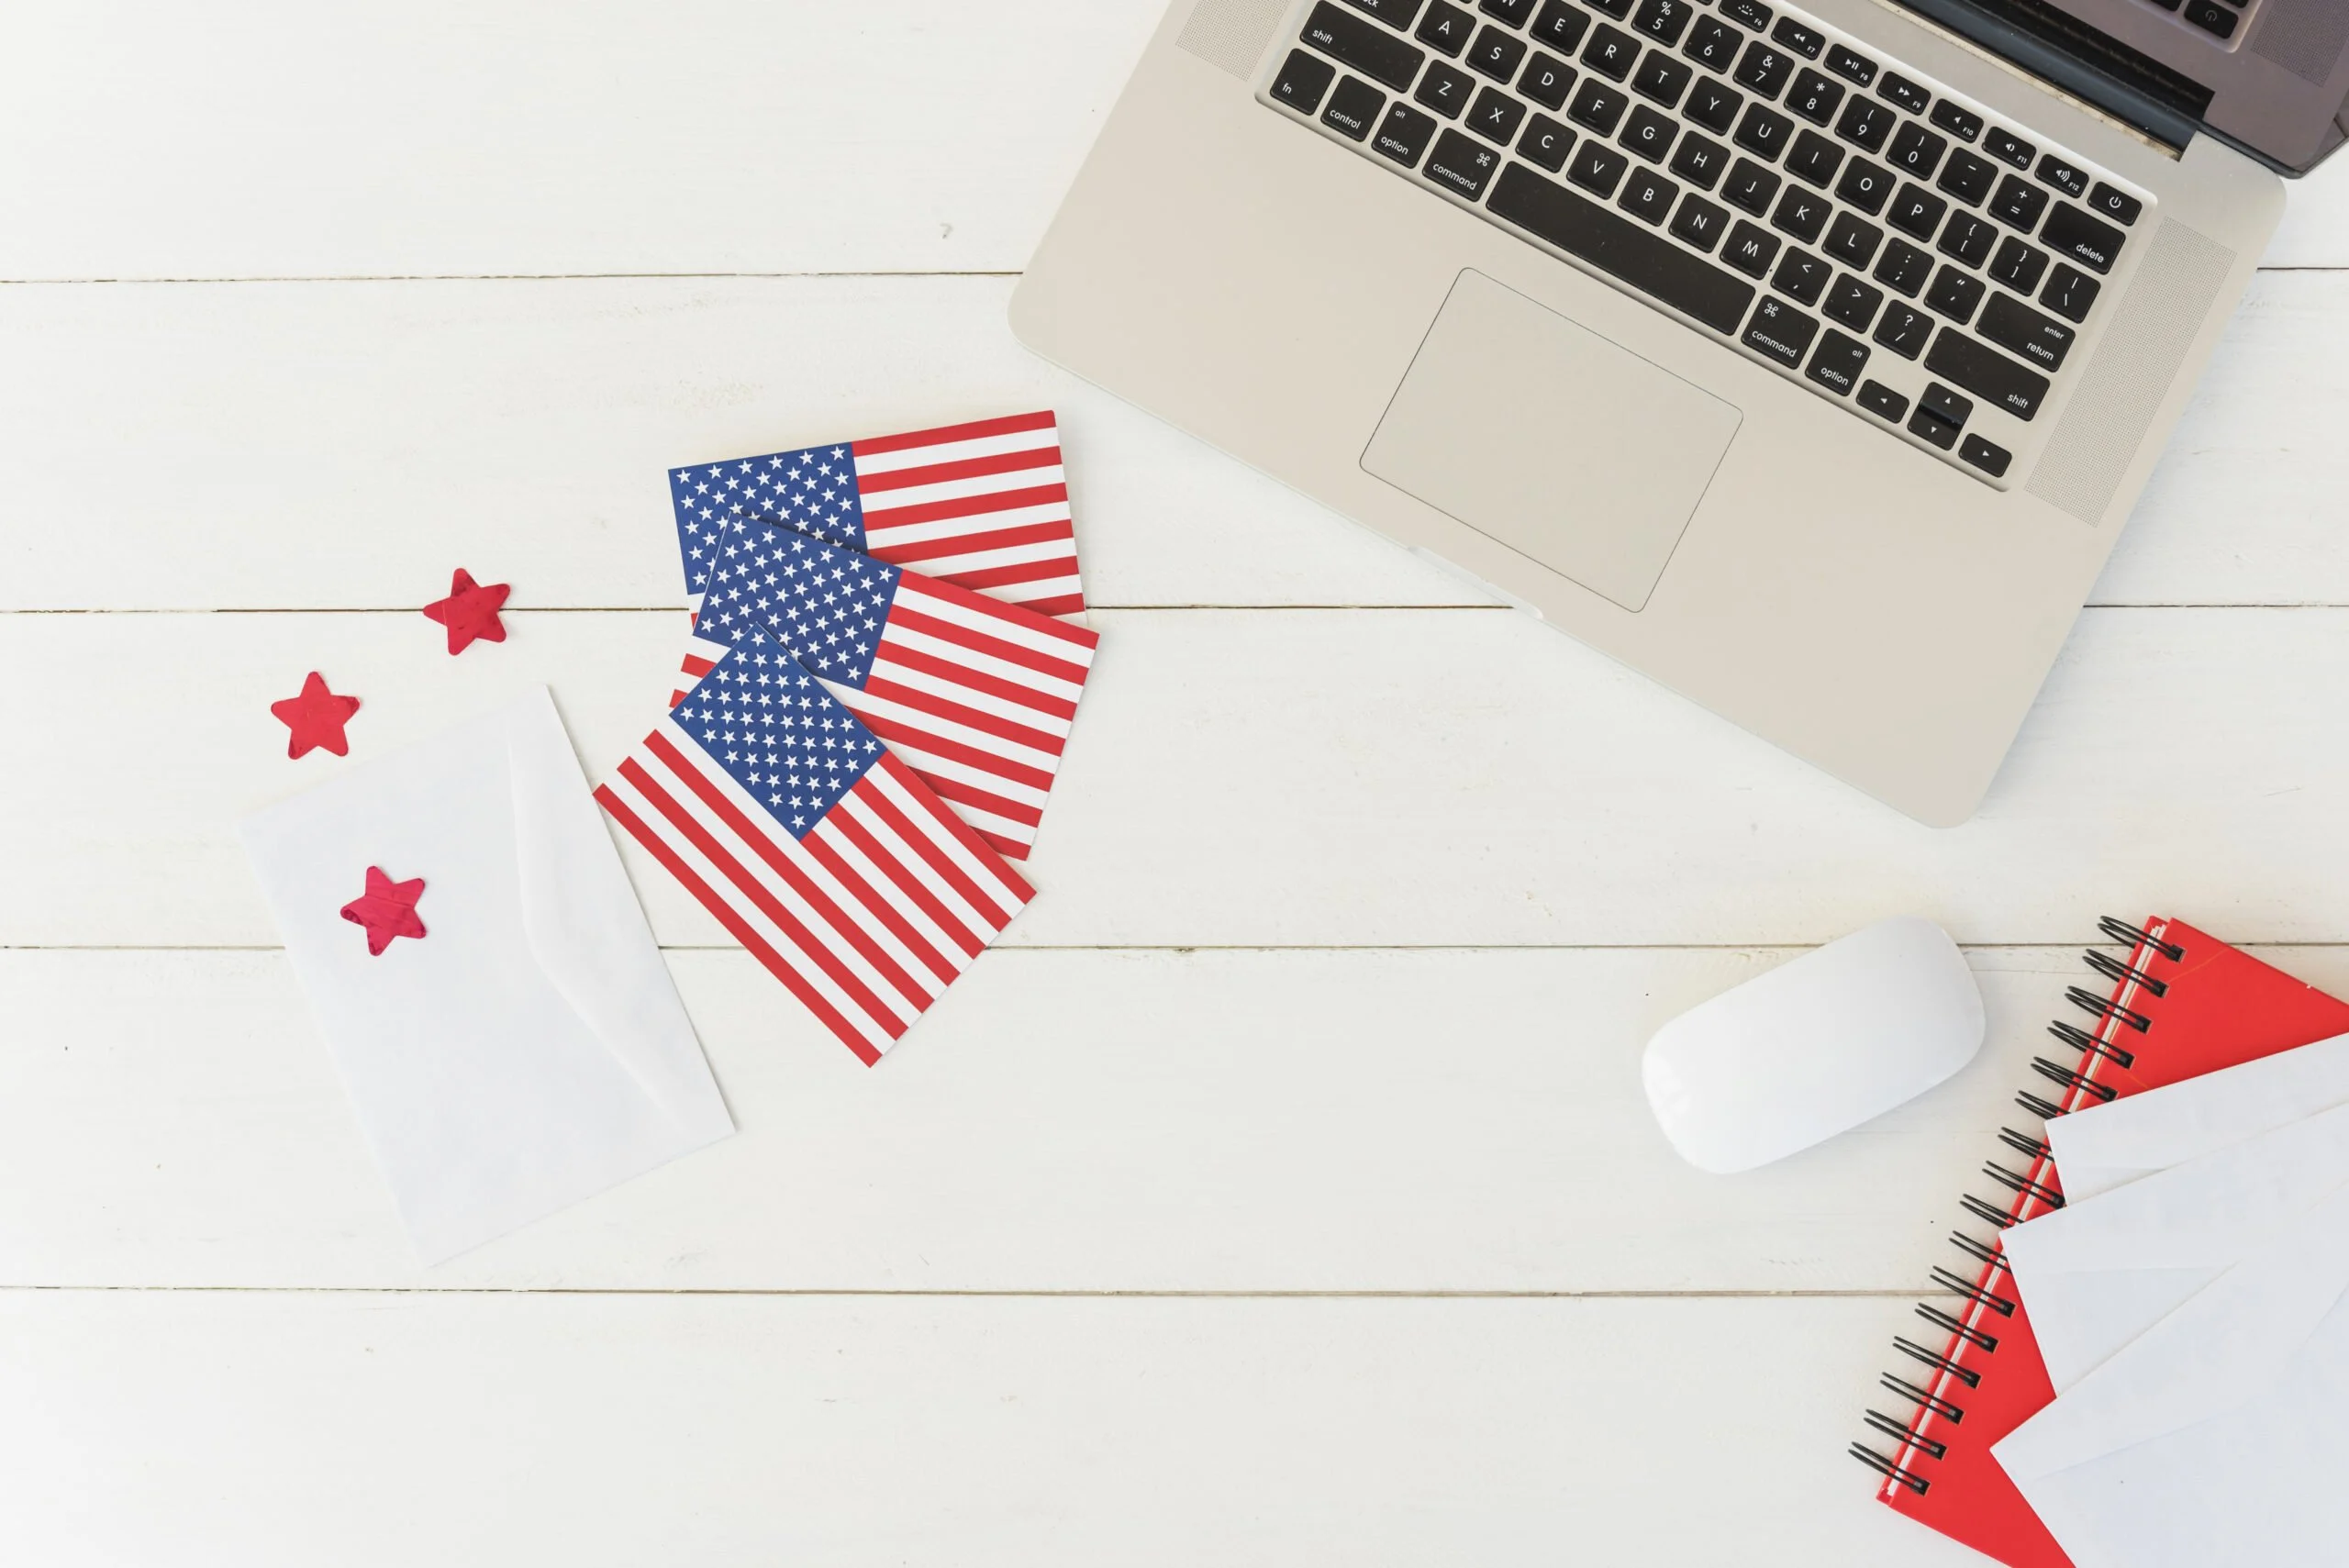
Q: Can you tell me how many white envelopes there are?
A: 4